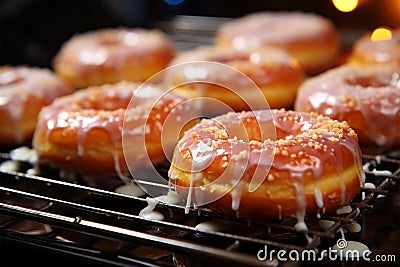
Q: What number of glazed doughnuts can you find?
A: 8